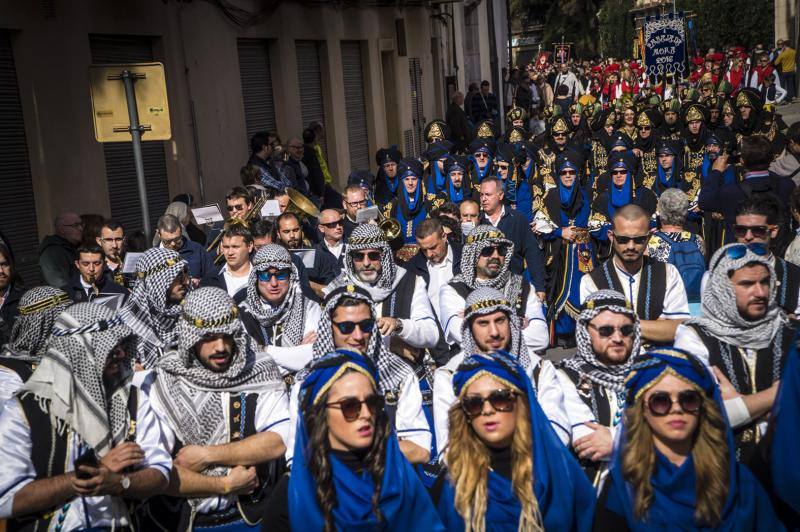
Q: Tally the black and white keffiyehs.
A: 11